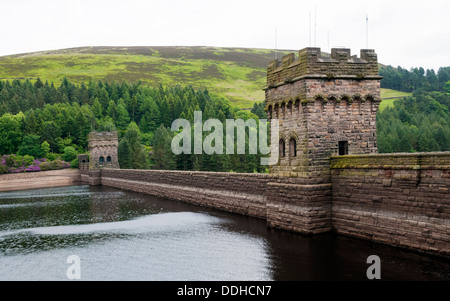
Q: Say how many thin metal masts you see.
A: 5